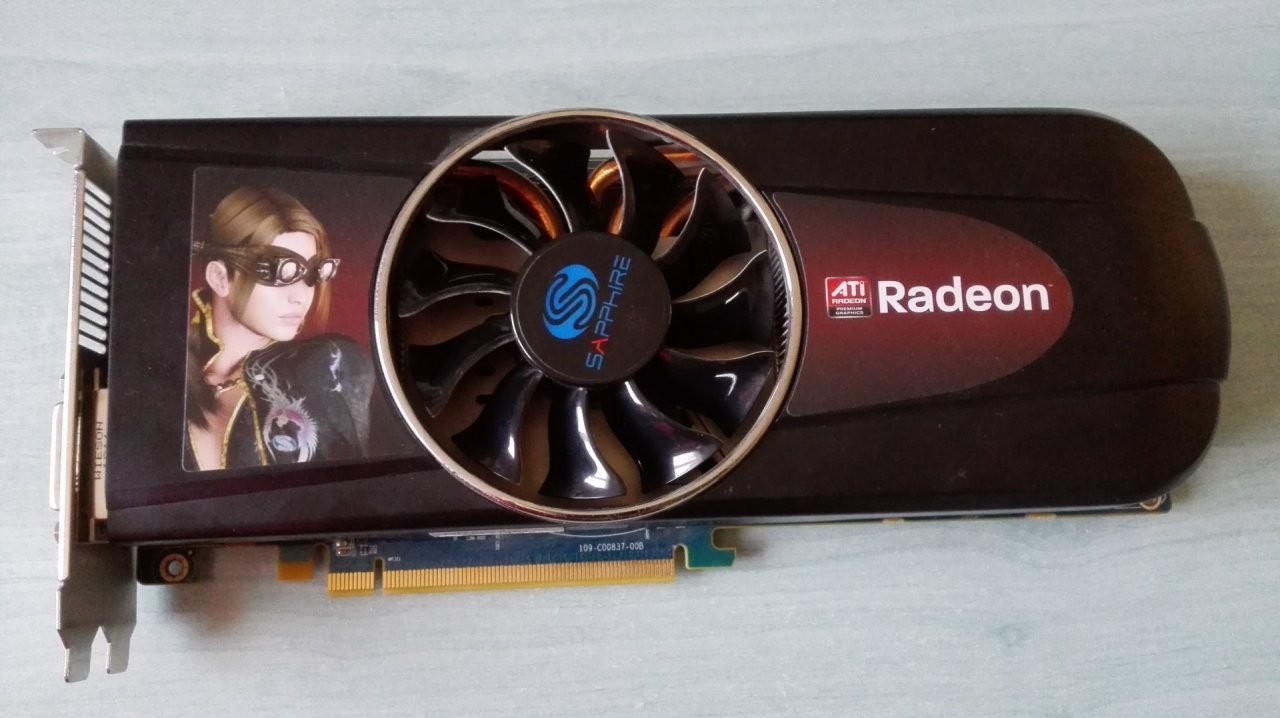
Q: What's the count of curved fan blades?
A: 11